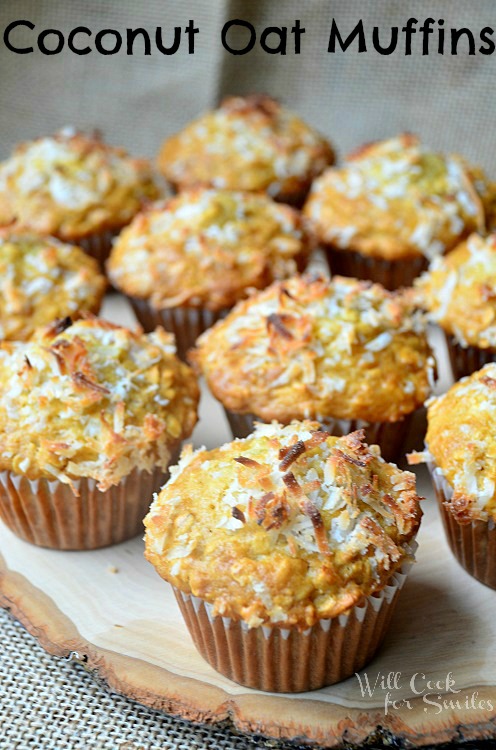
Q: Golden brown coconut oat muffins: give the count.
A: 10